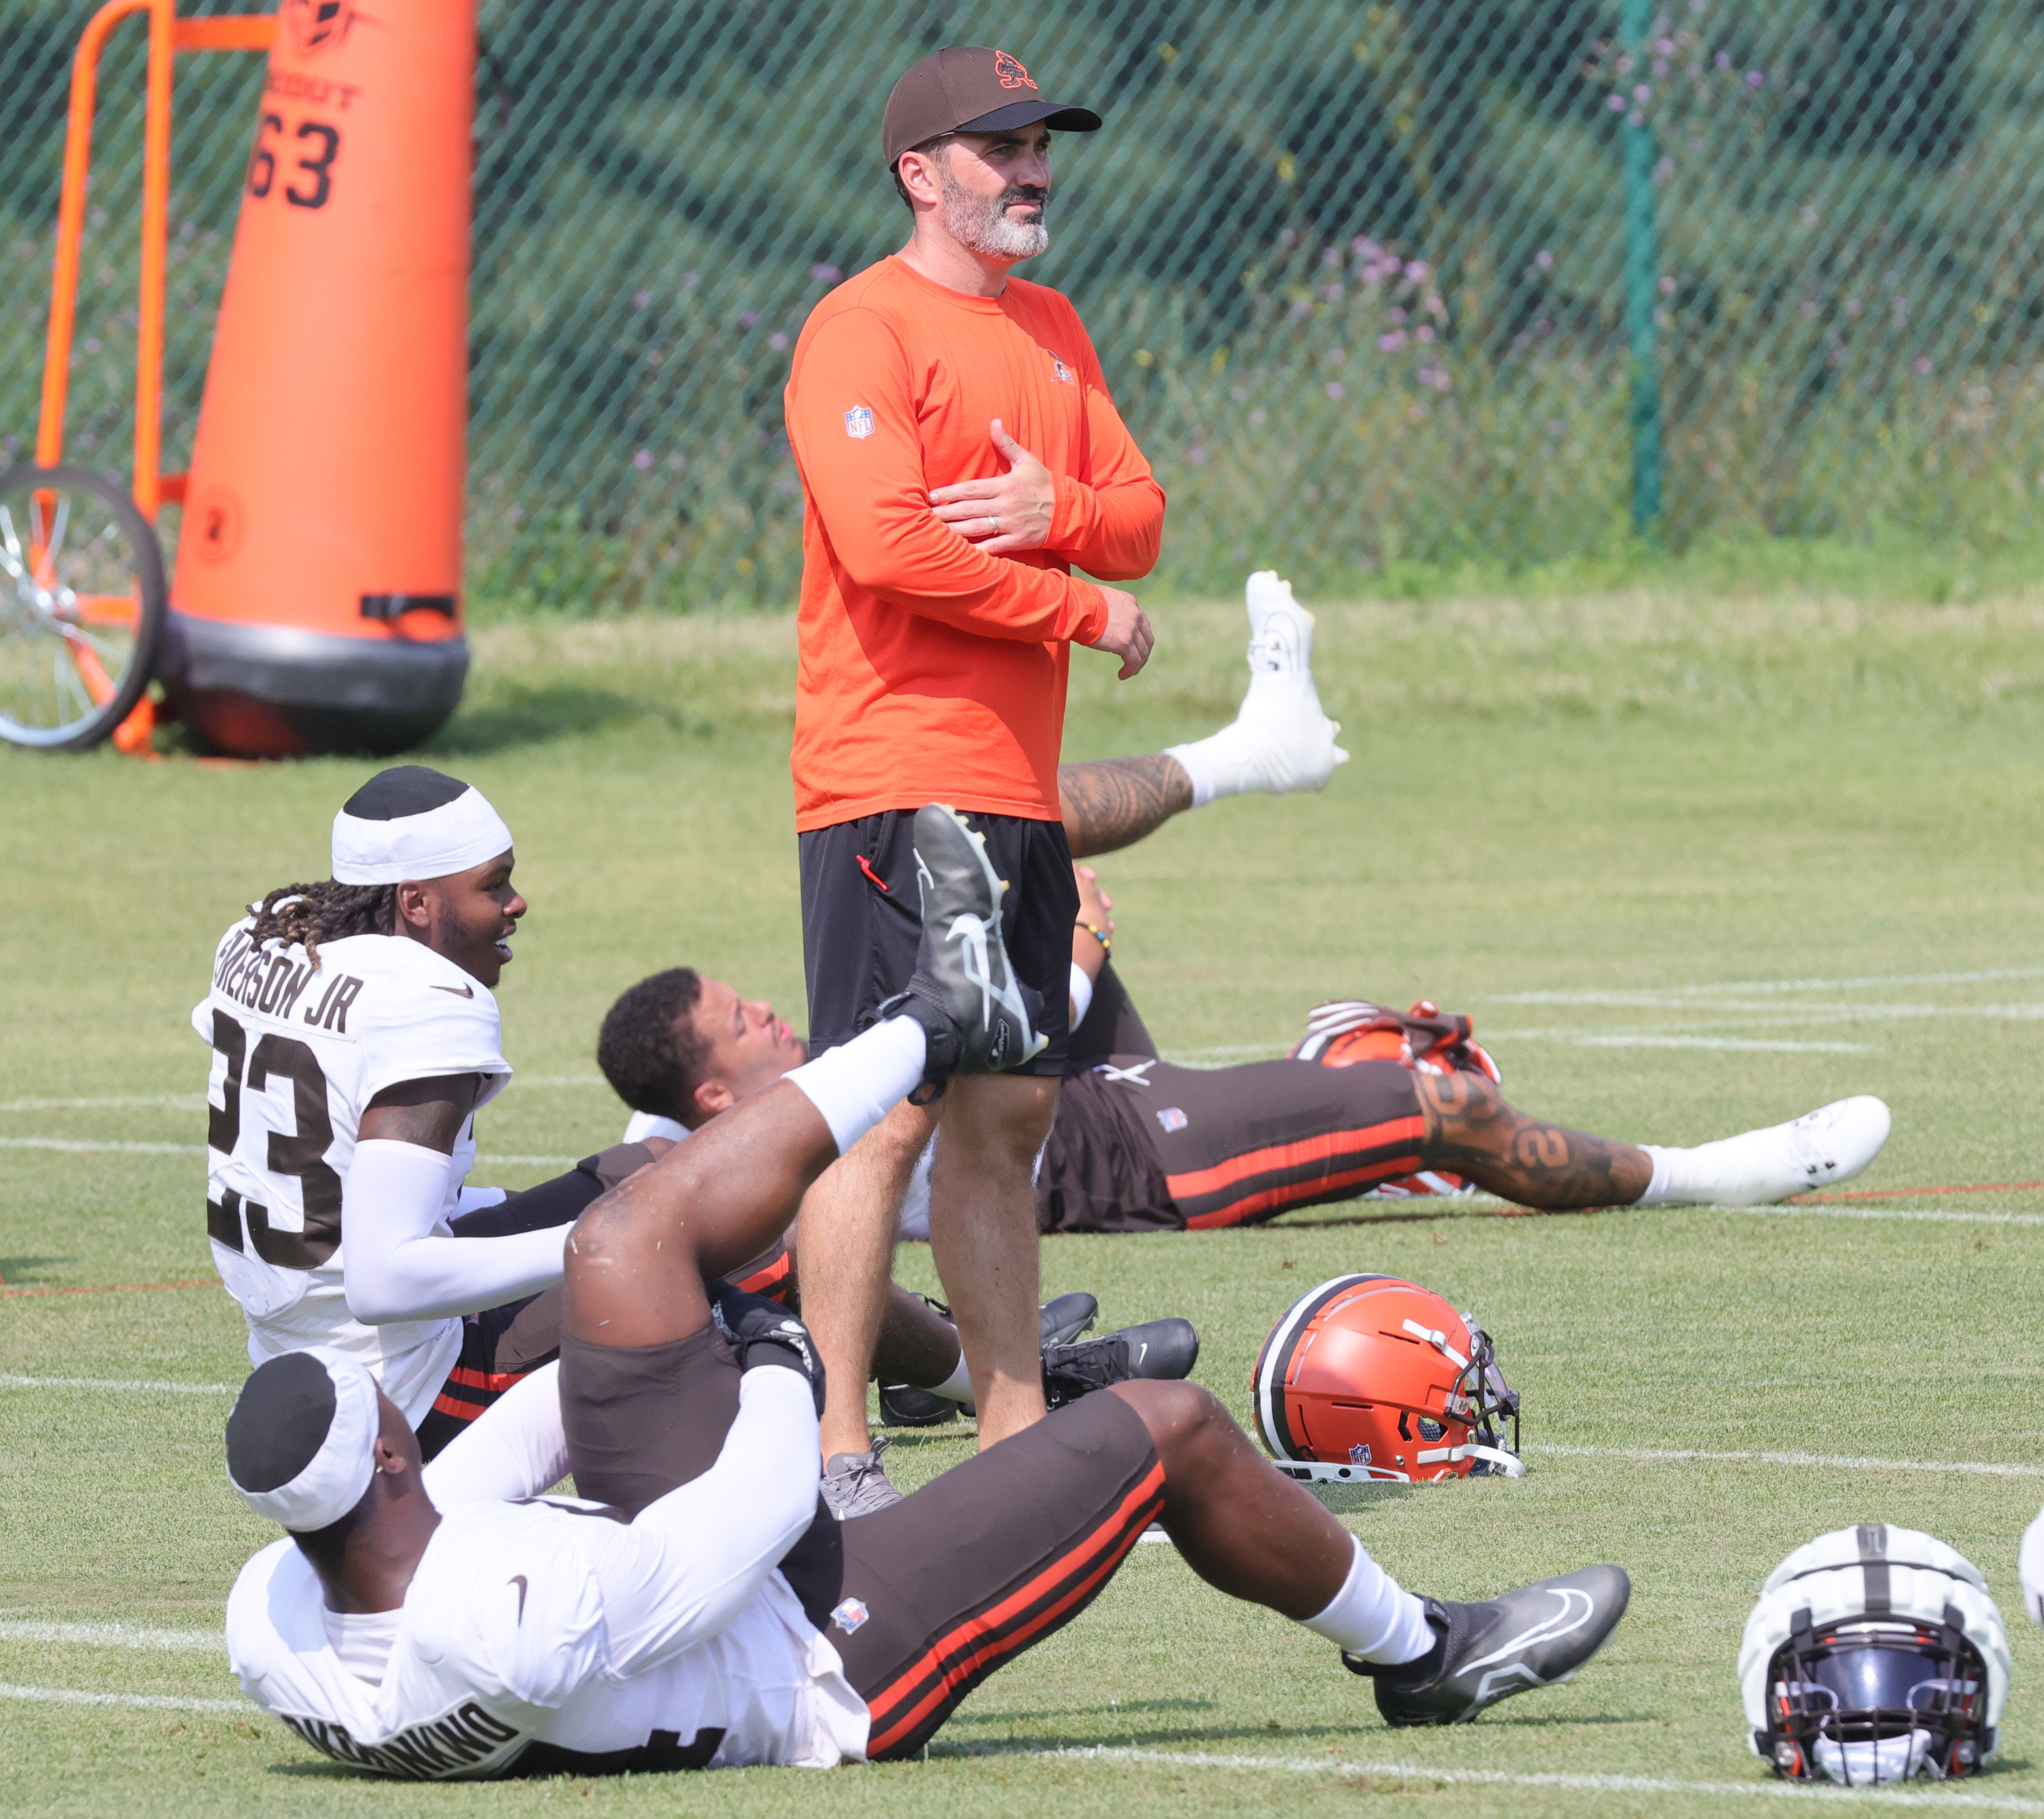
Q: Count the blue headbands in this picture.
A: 0